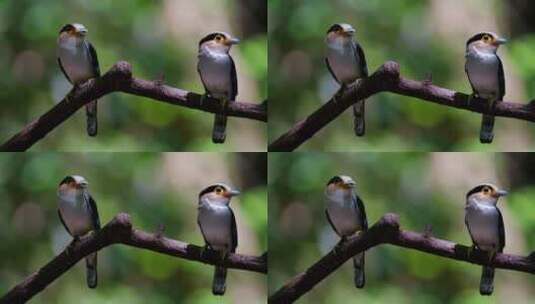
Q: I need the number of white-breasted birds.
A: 8